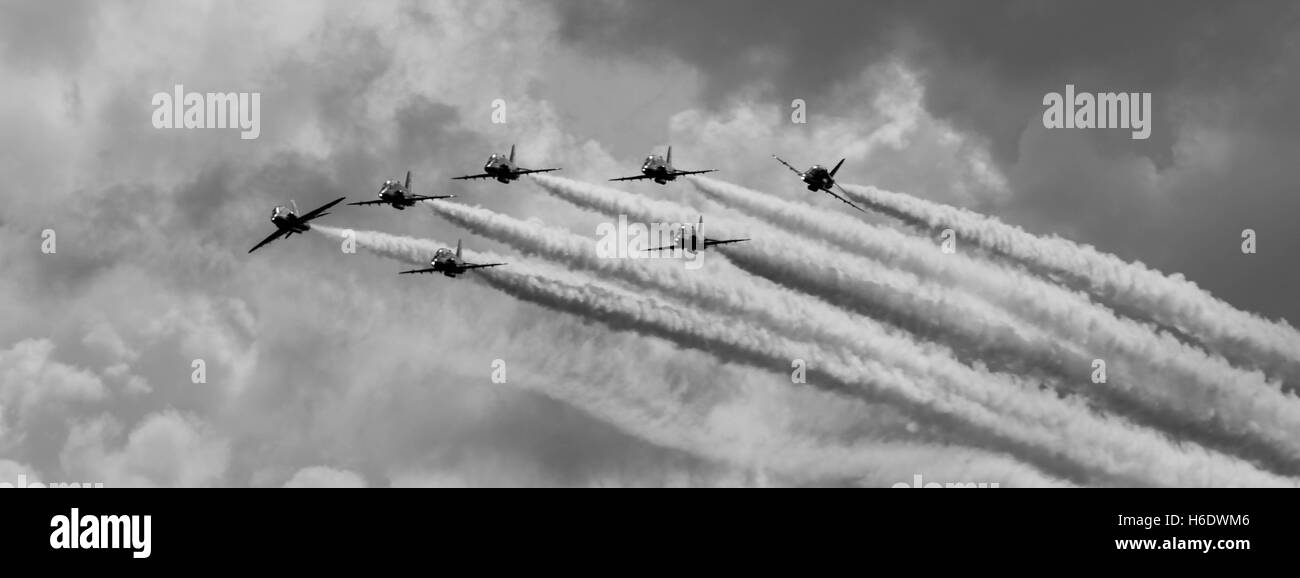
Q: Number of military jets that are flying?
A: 7